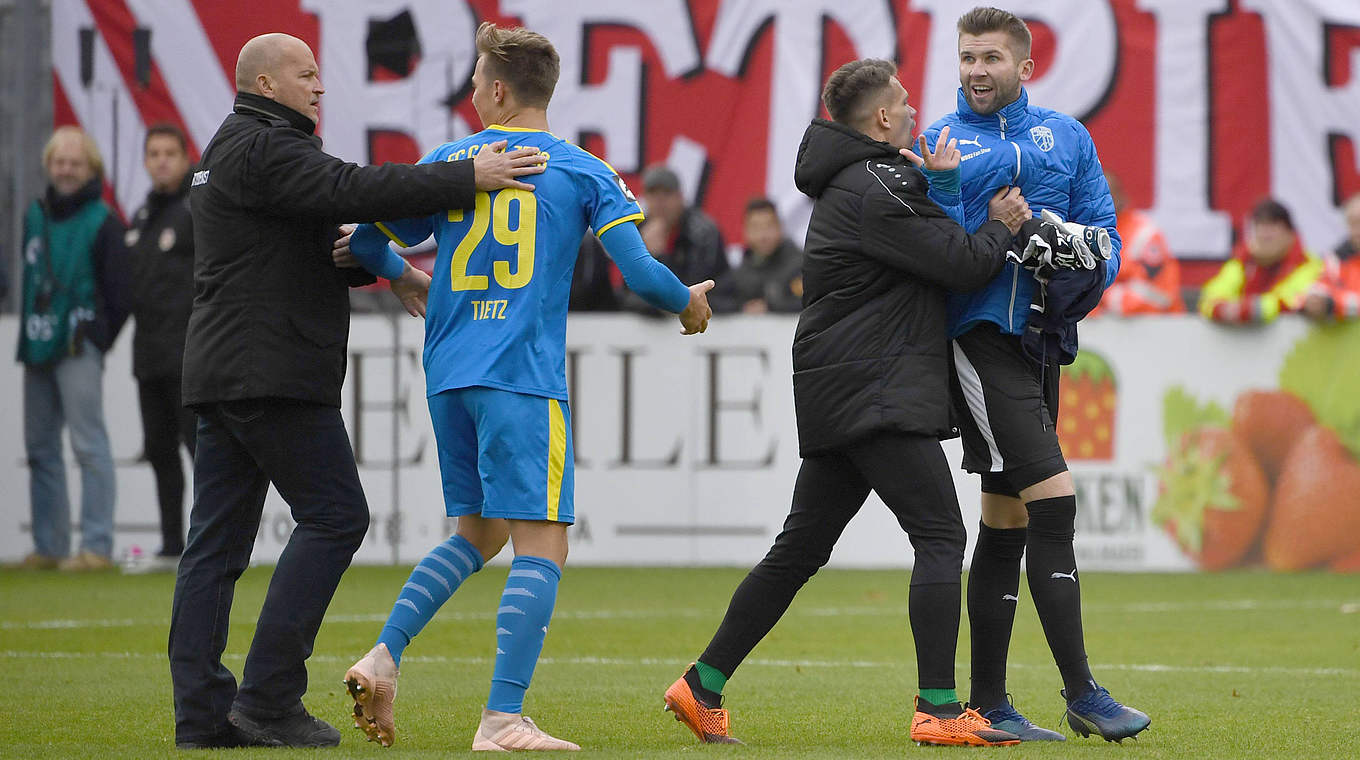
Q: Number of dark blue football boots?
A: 2